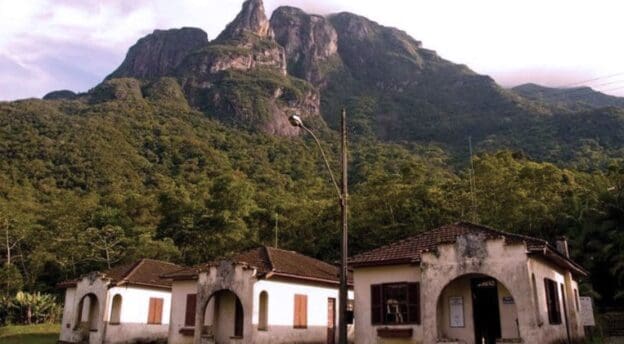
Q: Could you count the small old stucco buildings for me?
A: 3